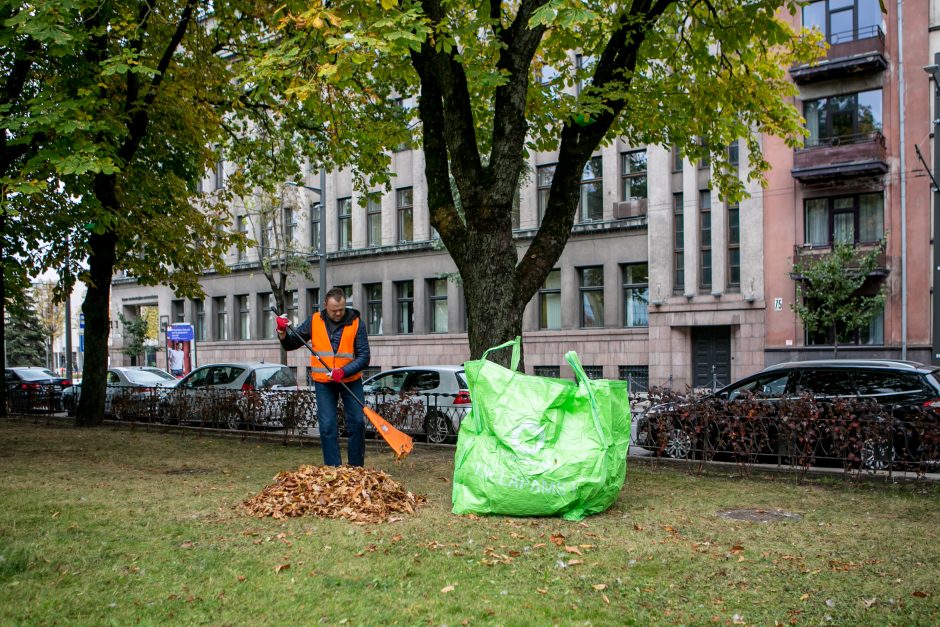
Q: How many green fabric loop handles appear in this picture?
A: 2